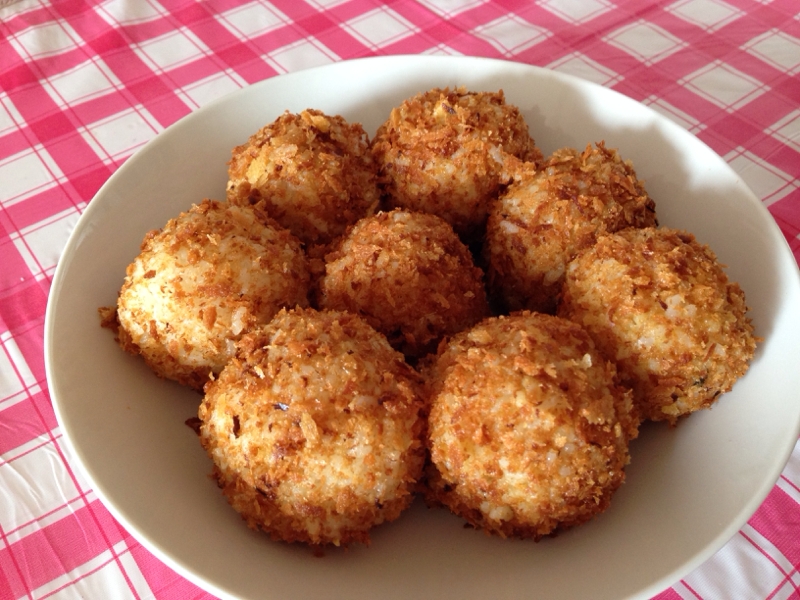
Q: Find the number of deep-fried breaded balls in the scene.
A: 8